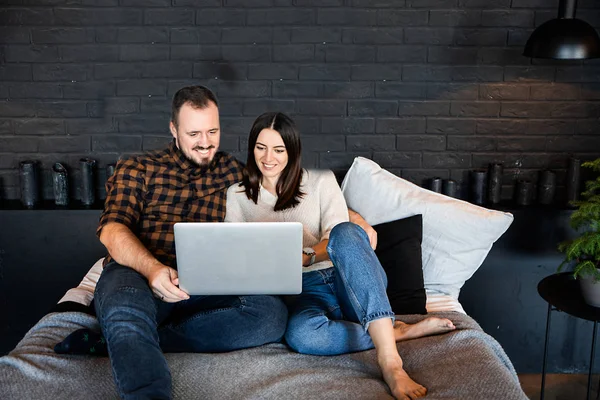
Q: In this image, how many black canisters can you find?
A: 11